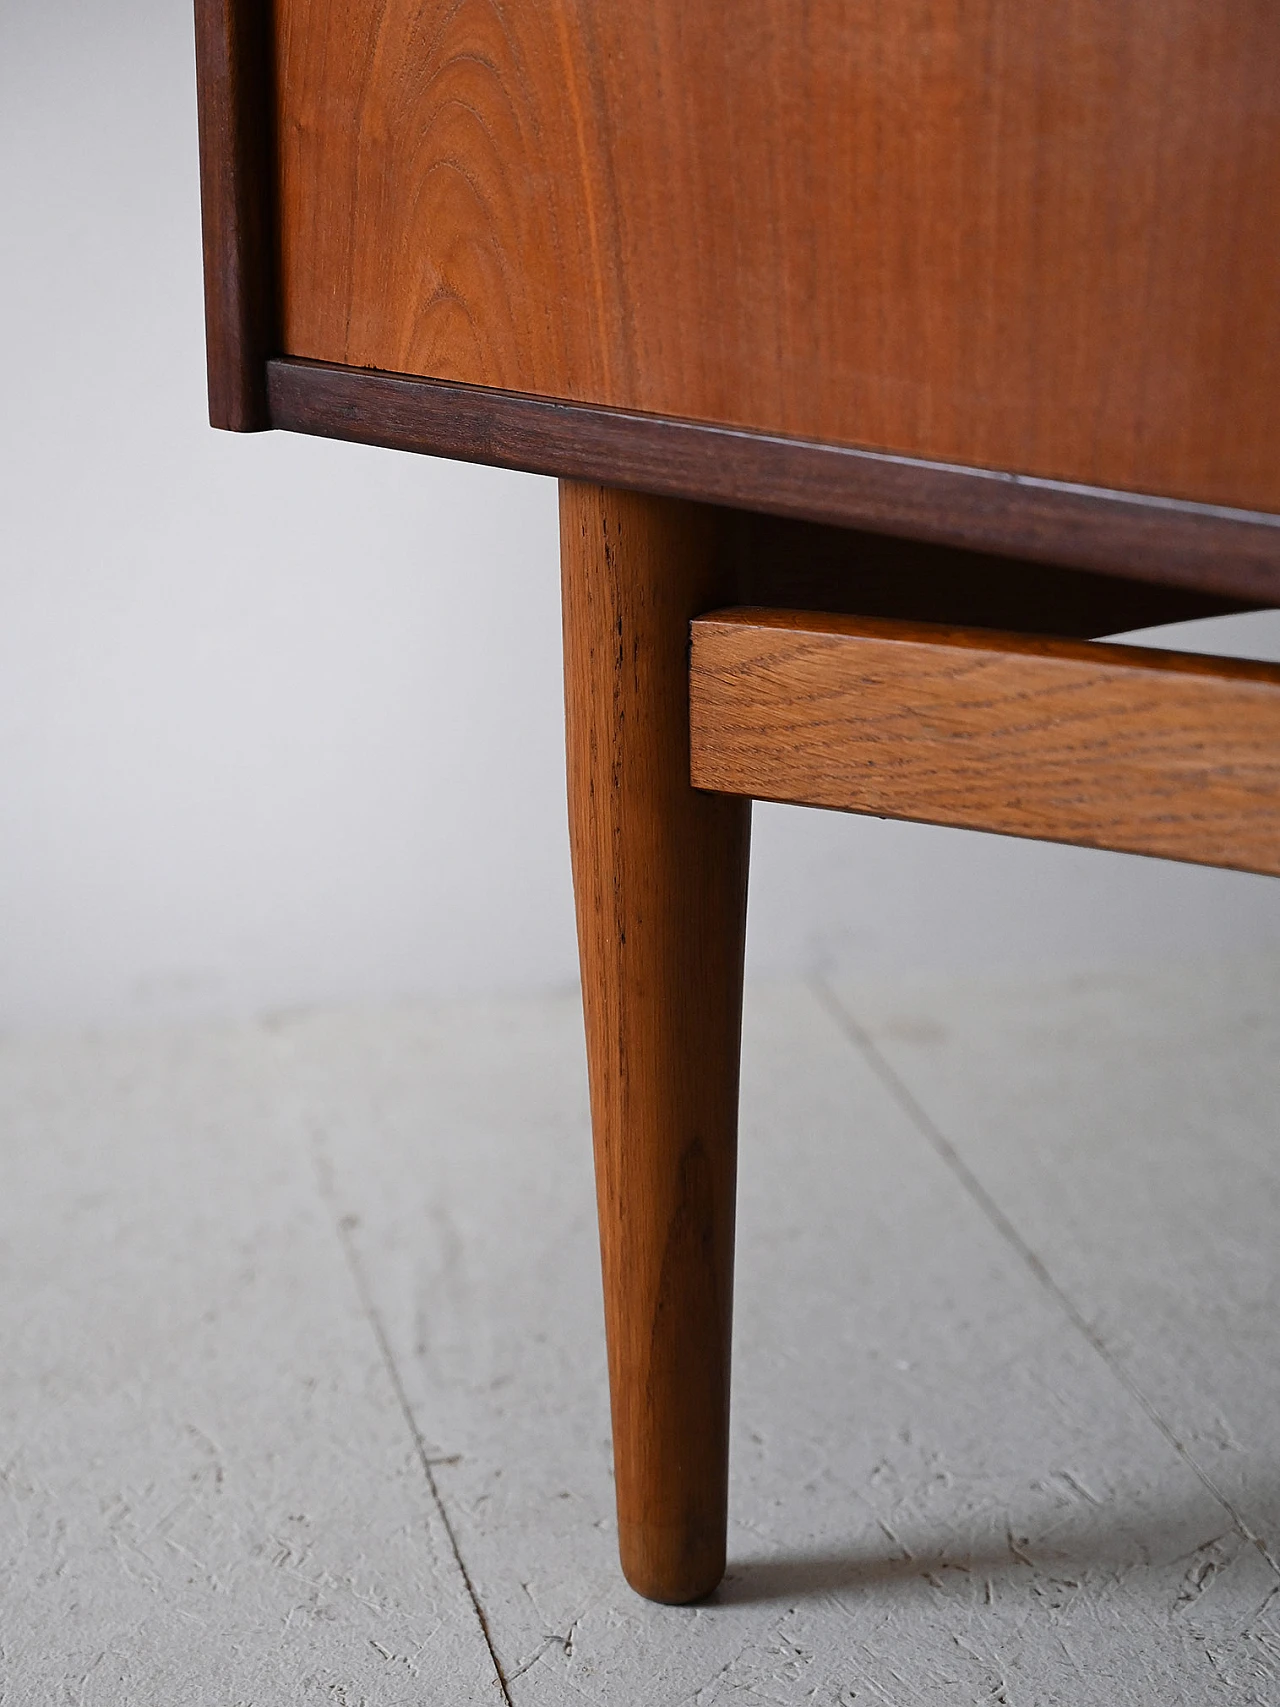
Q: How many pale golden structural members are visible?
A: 2